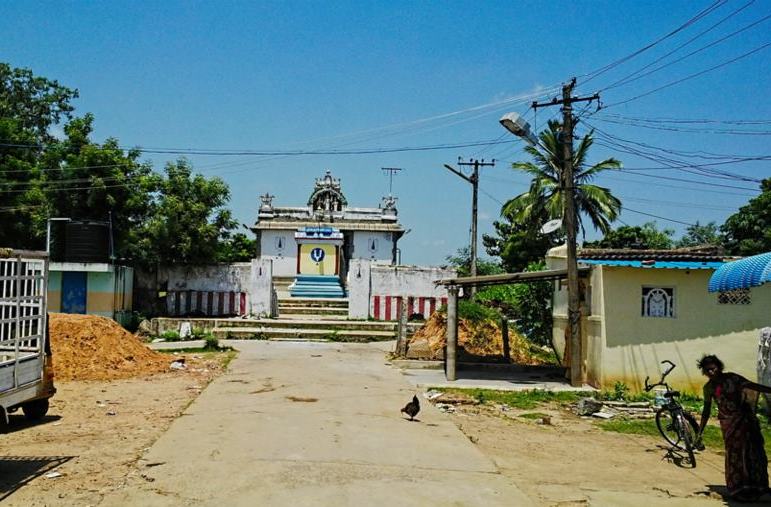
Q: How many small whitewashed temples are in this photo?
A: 1